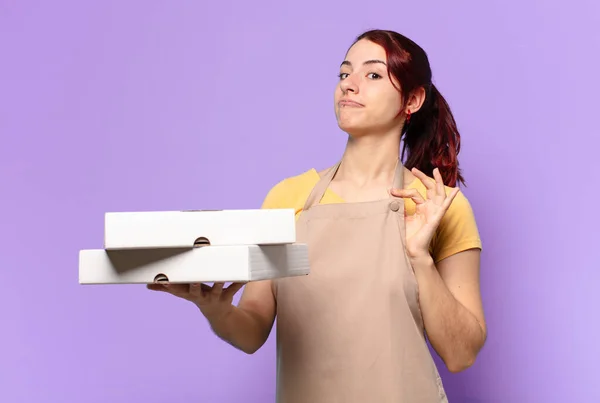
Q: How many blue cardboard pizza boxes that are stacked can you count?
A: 0